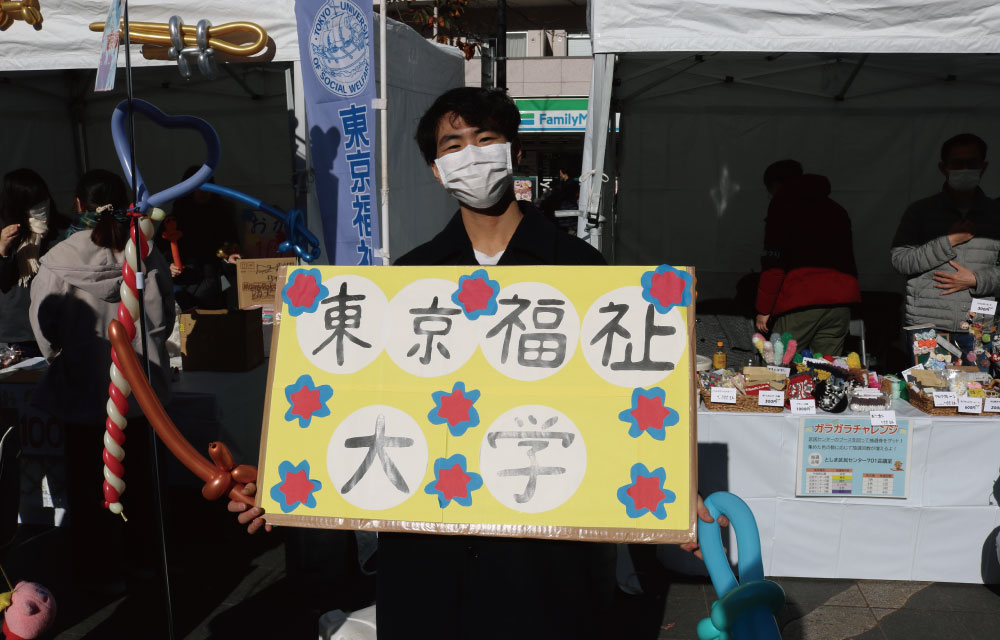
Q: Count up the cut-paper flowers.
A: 9